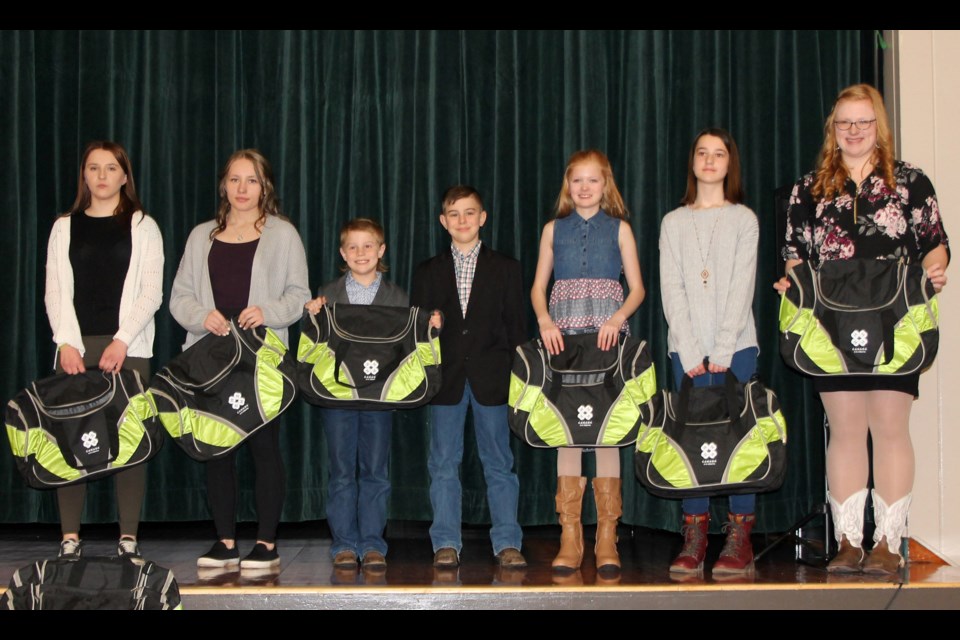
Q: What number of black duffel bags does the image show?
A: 7